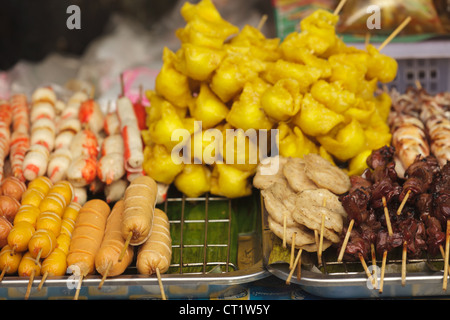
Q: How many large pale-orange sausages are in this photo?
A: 4